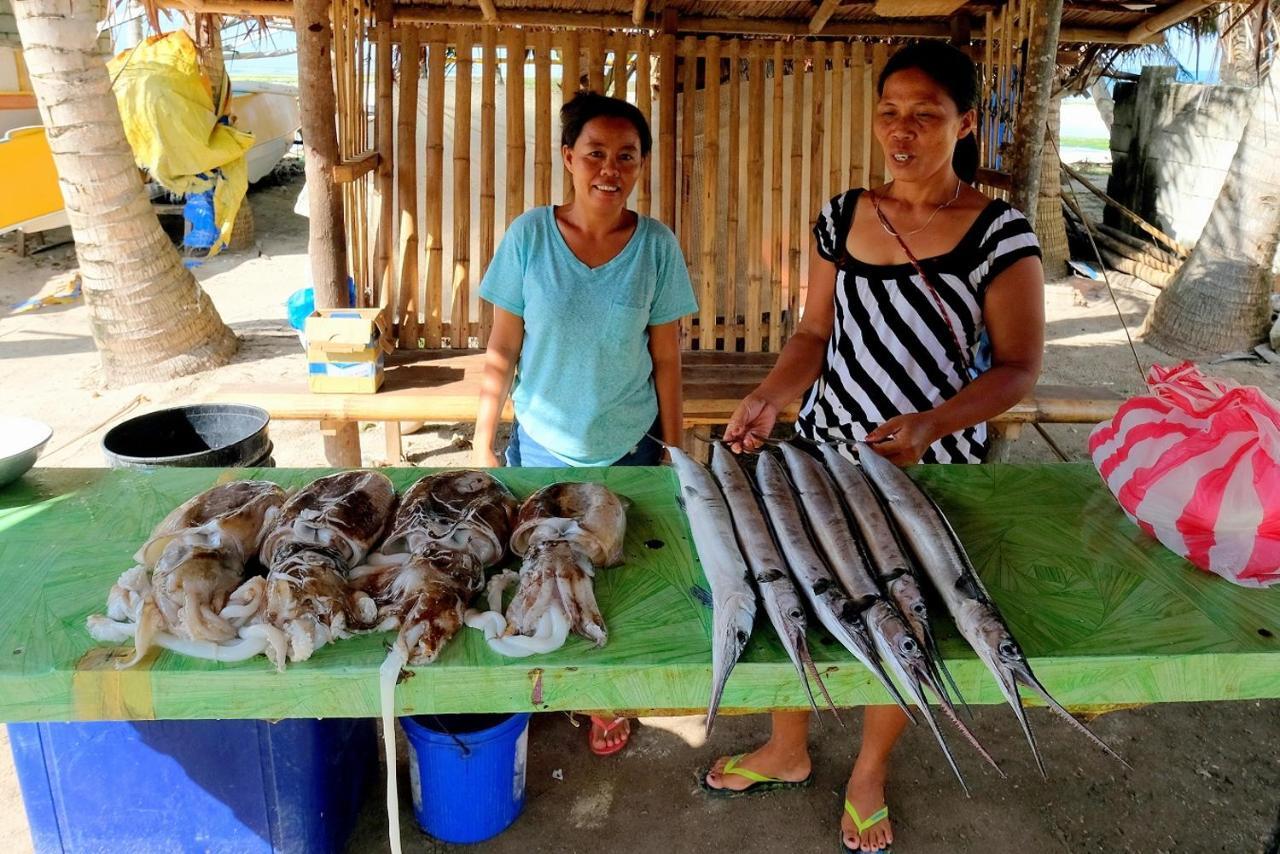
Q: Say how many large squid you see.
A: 4